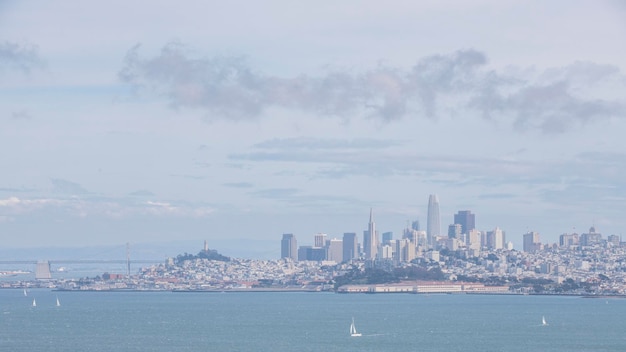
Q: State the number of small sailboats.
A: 5